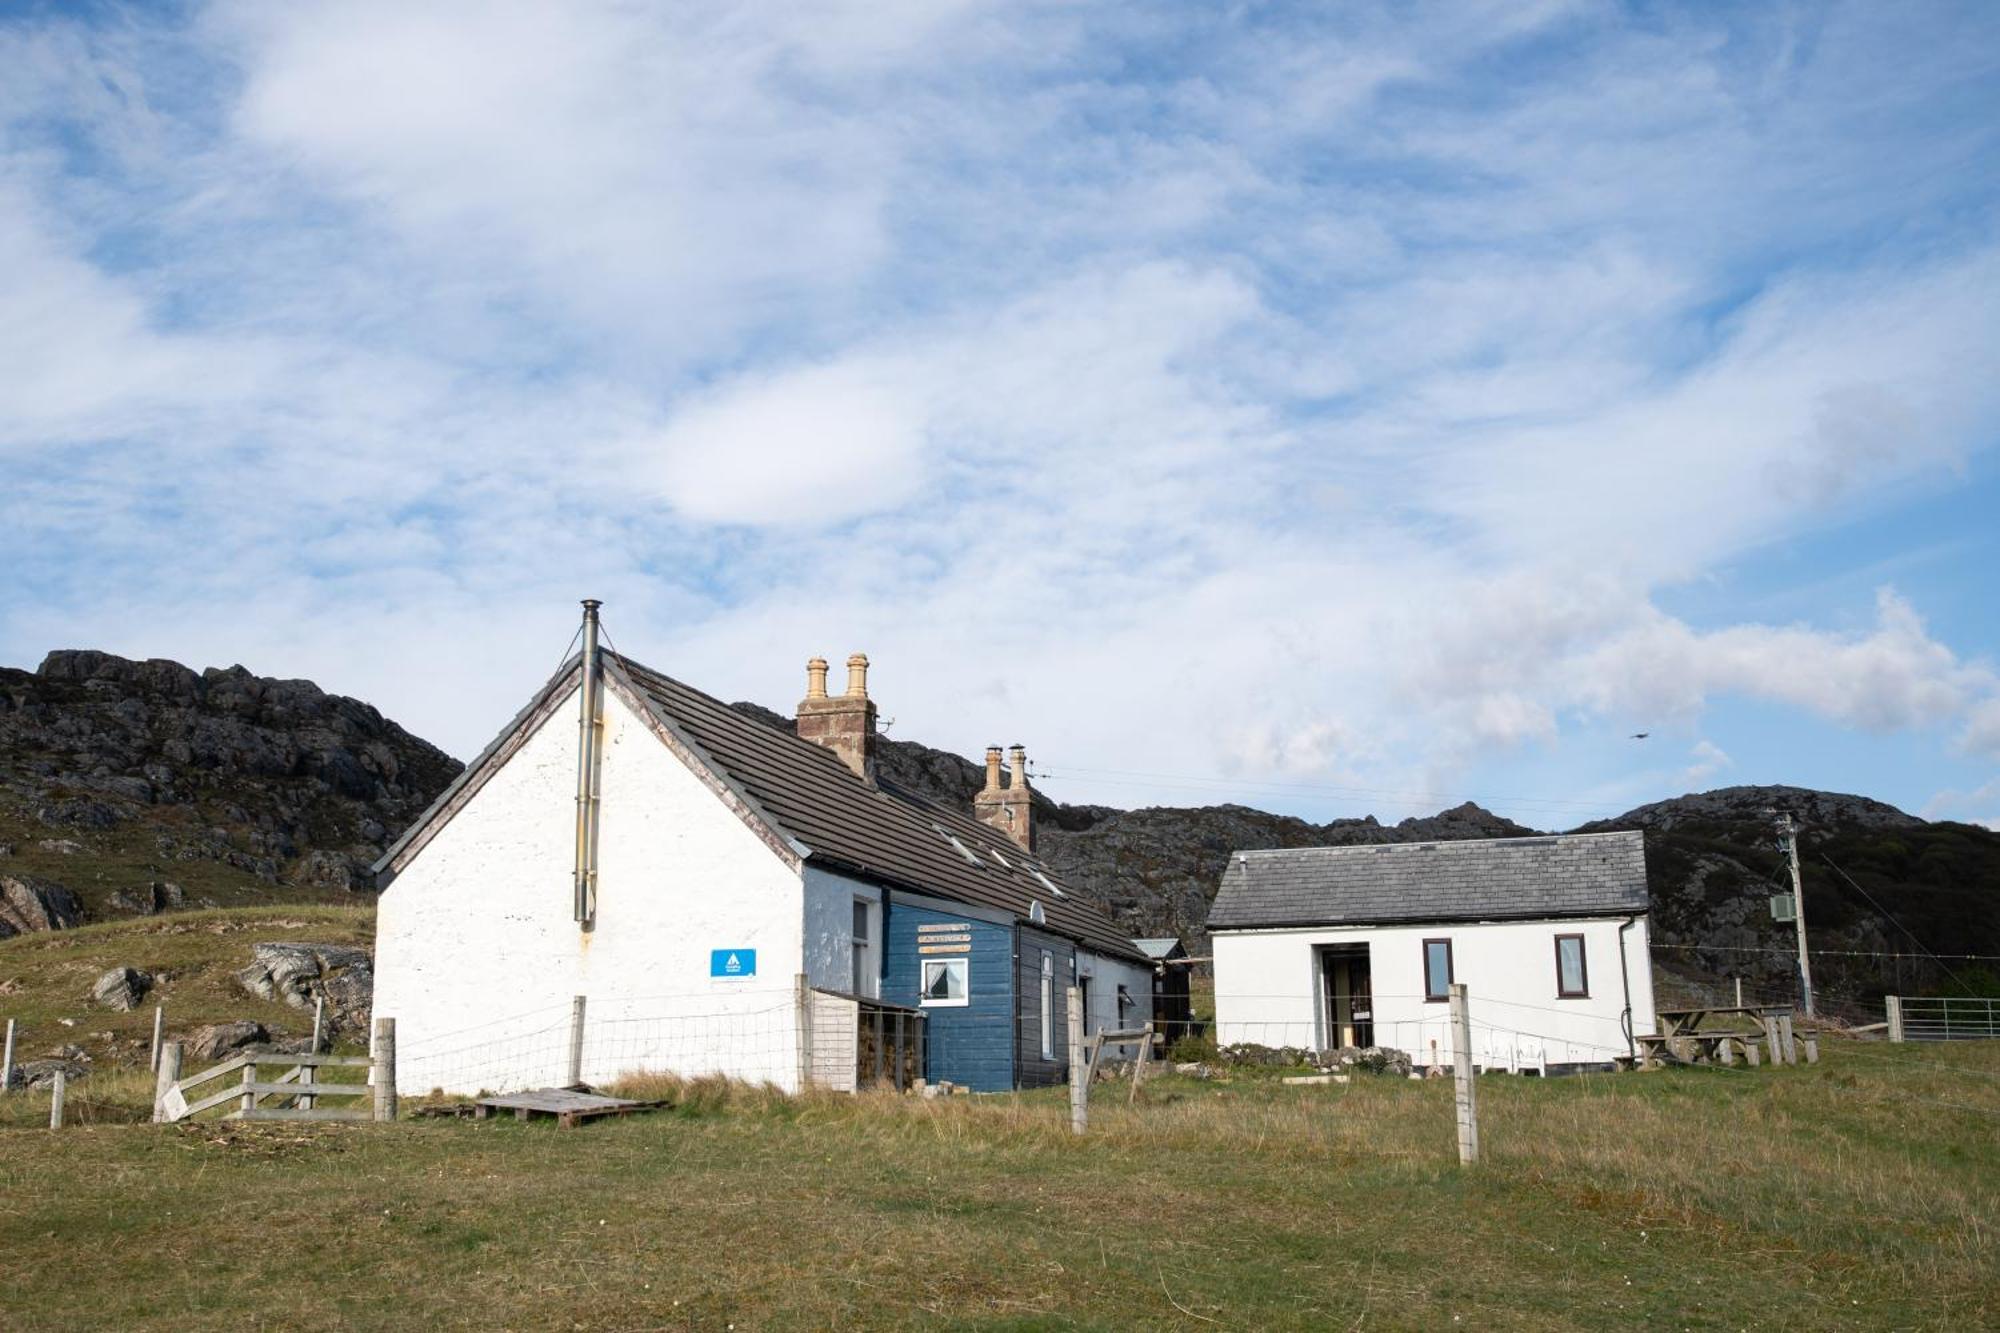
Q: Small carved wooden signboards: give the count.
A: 3